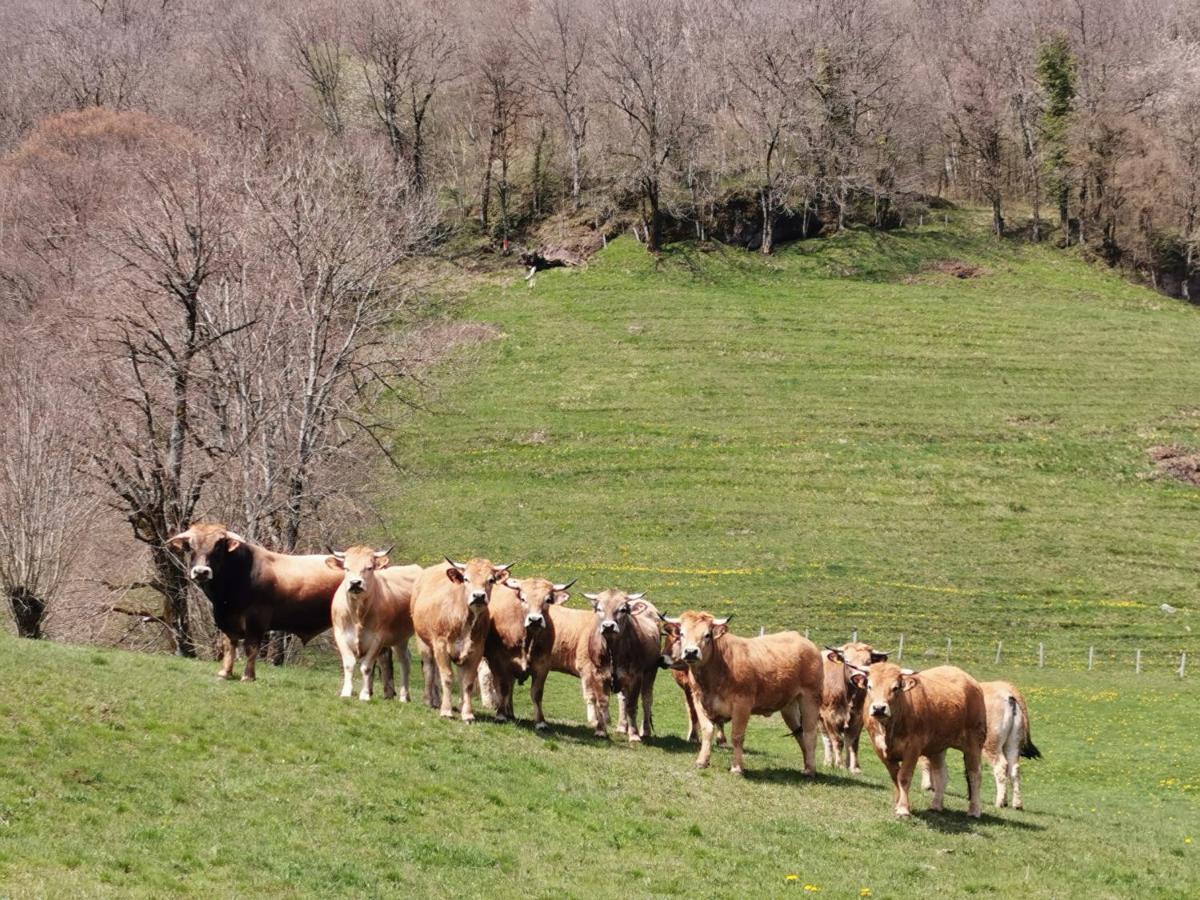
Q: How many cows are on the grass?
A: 11